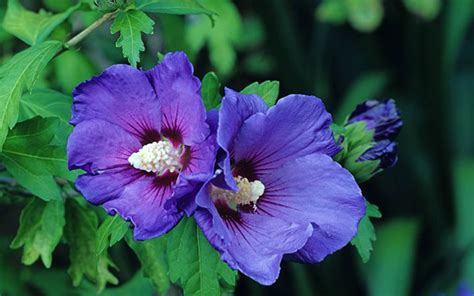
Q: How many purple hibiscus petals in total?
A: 10